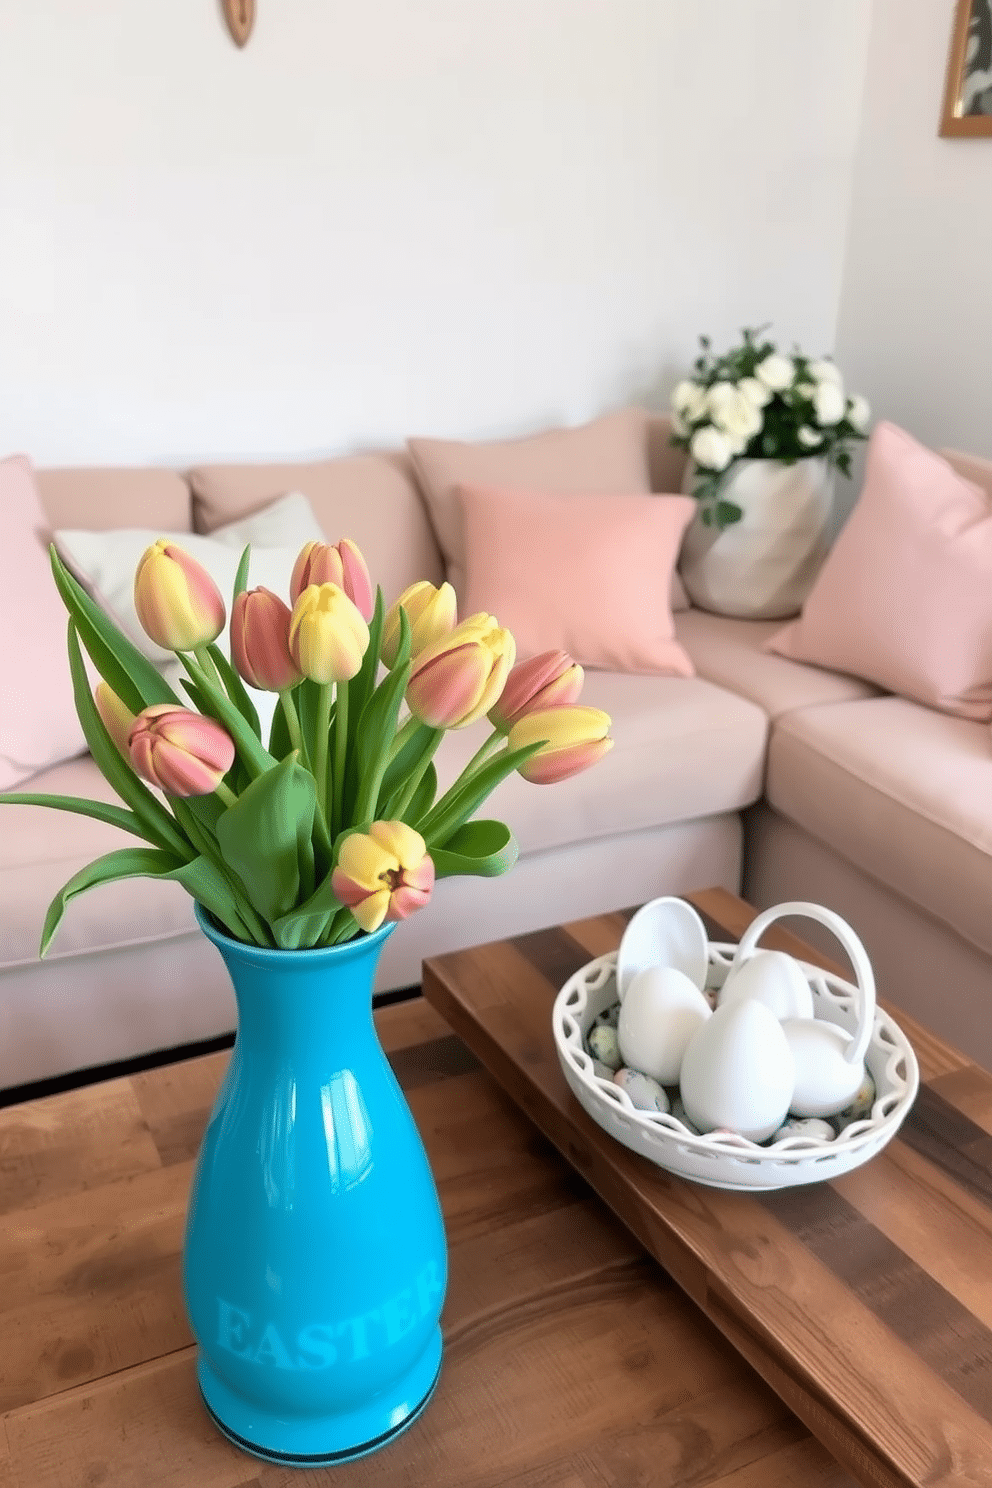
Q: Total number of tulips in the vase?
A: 11